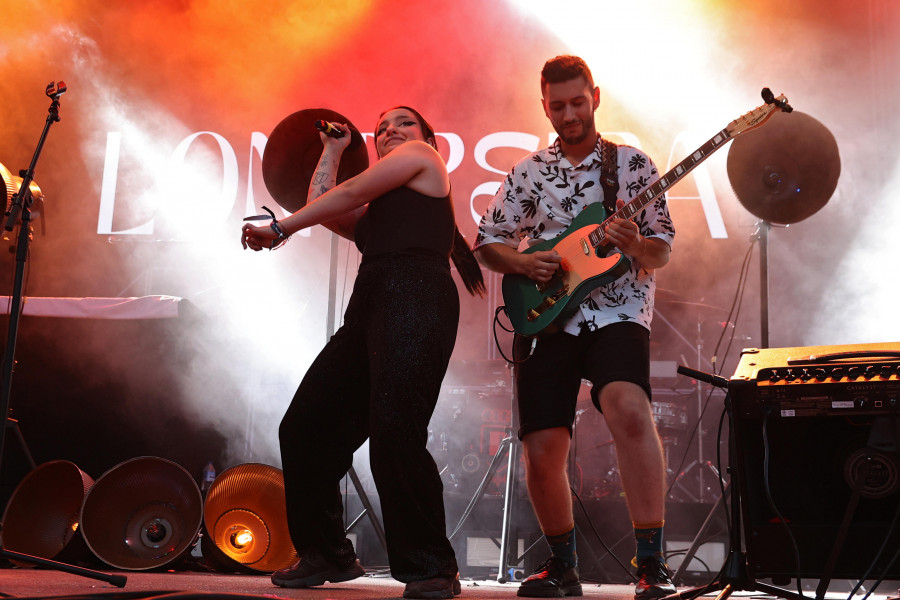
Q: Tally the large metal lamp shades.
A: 6